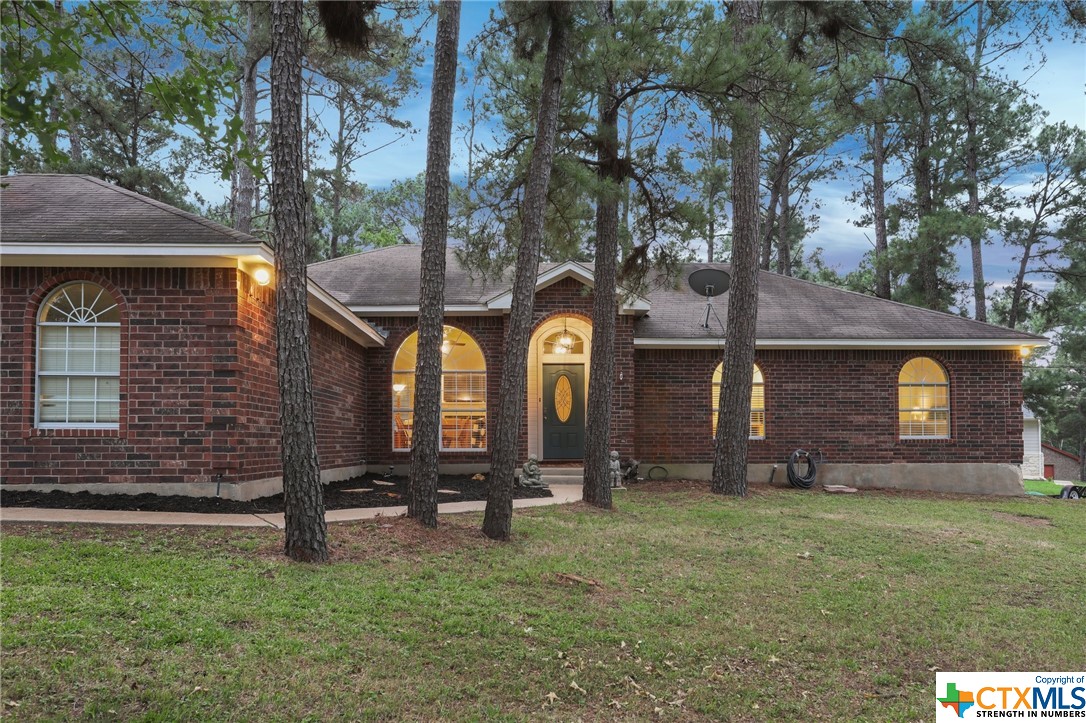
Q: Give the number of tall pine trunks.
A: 5